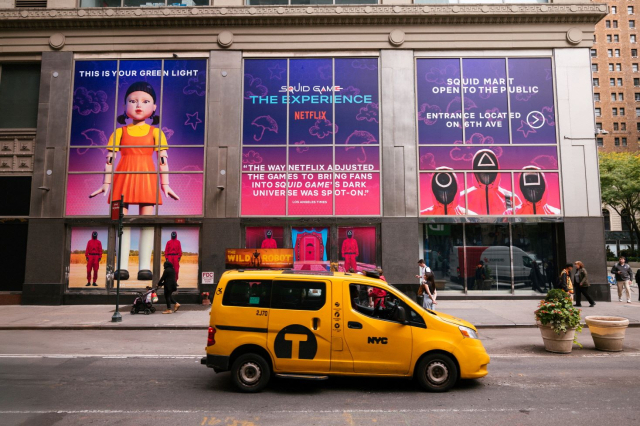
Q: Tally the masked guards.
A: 7